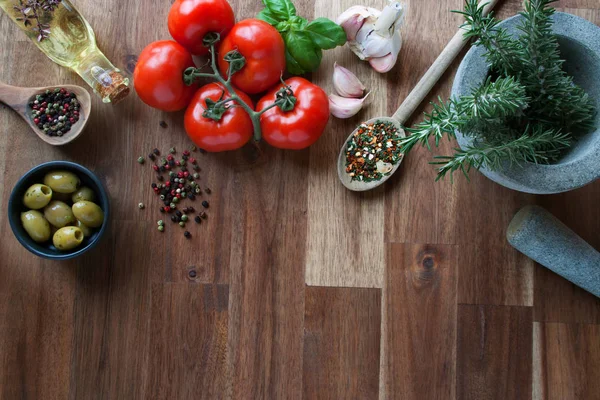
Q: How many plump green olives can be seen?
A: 8